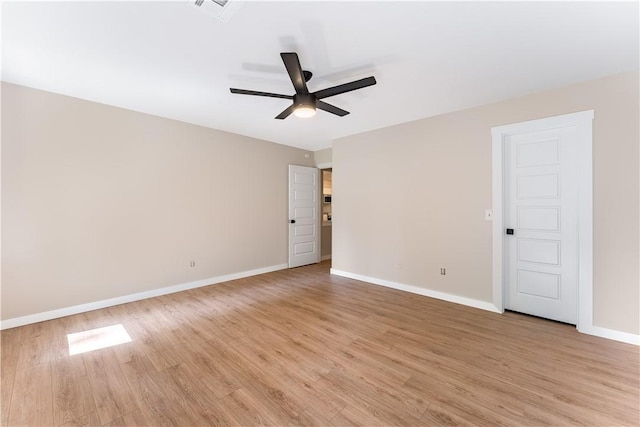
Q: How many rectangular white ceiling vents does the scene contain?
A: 1